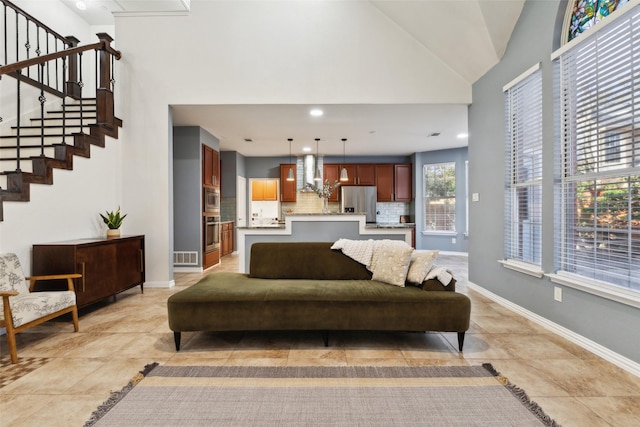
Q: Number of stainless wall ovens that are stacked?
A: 2